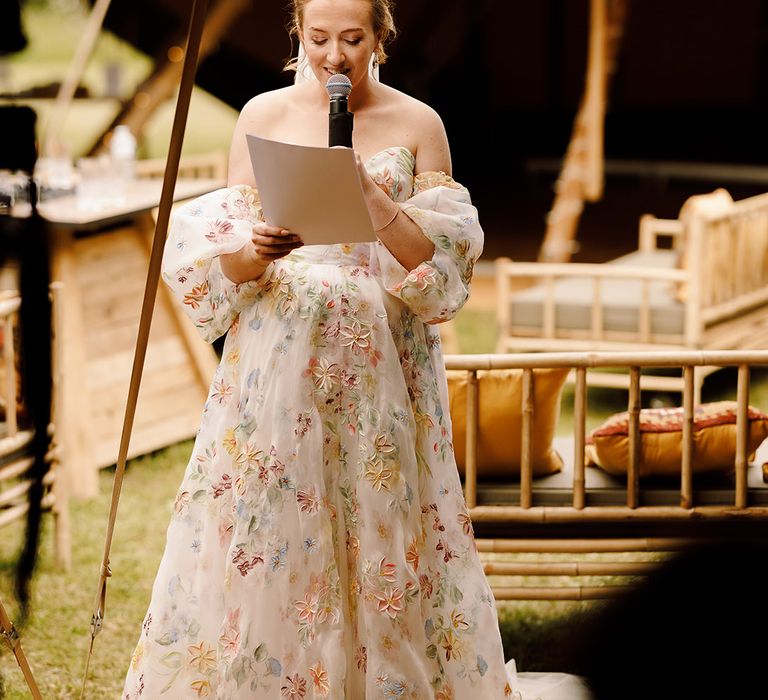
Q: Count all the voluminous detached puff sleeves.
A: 2